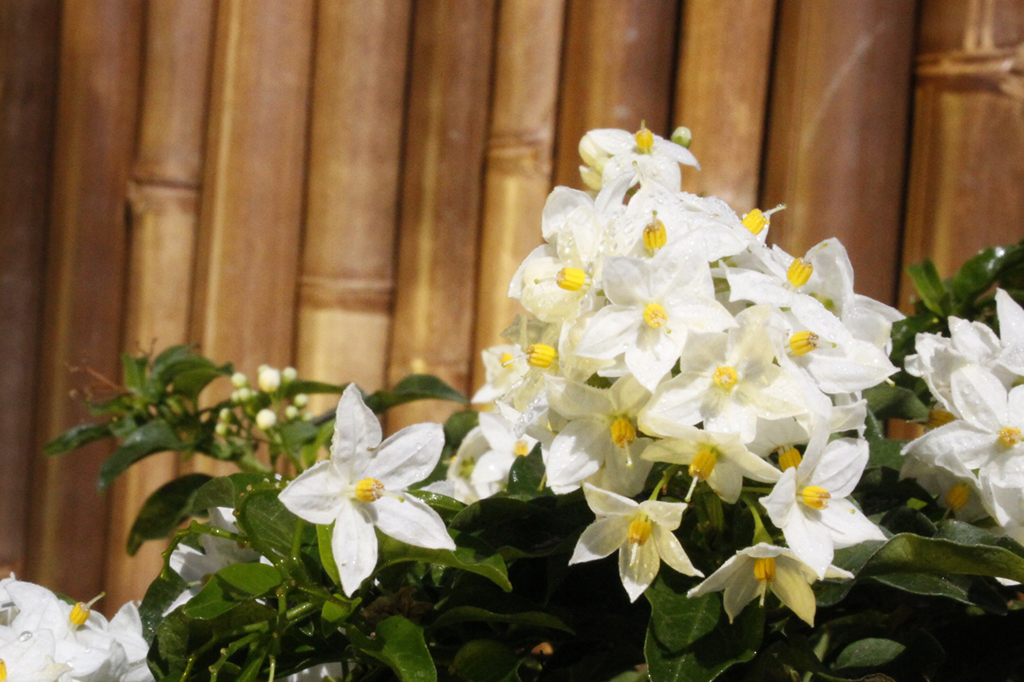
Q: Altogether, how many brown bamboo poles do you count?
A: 11